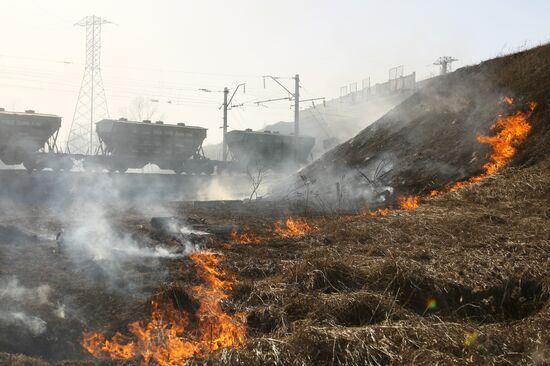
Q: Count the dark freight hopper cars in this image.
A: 3